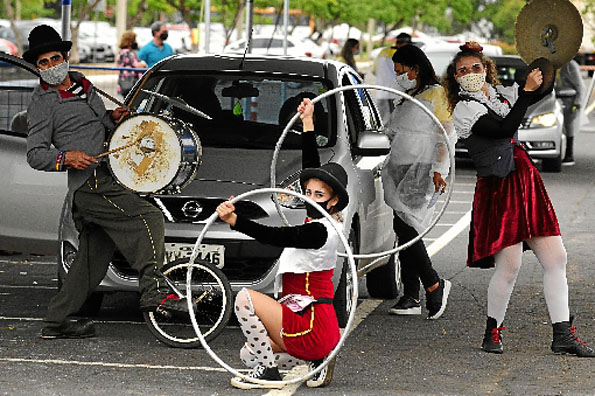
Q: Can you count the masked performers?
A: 3